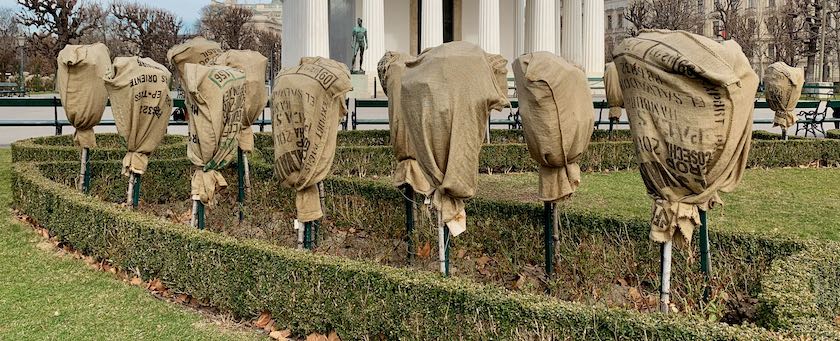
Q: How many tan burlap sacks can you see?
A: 12